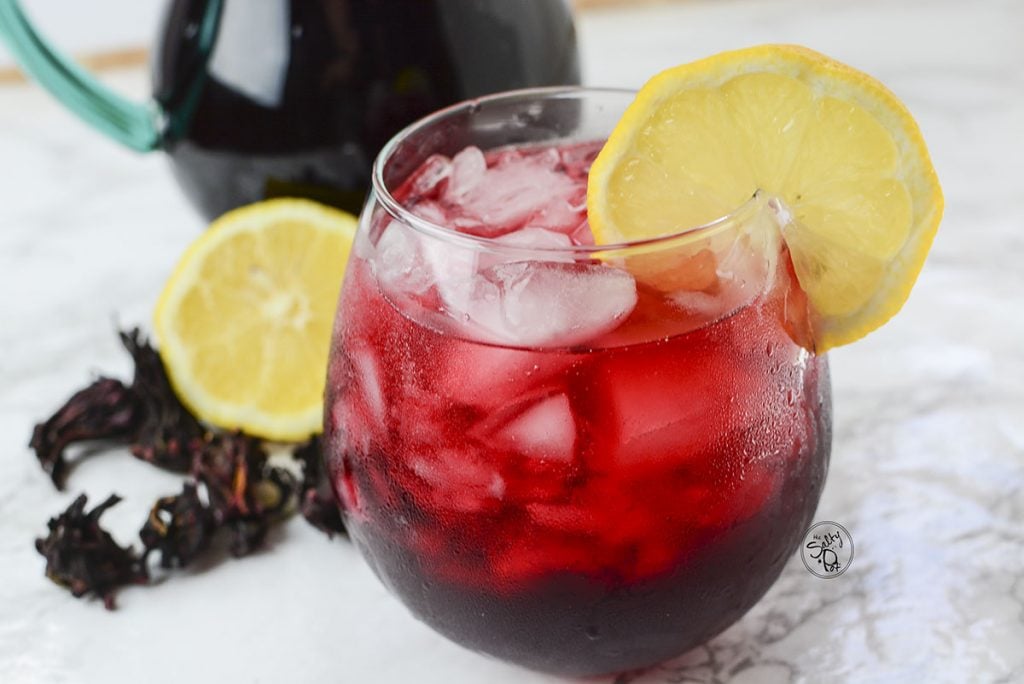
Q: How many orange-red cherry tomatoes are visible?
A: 0